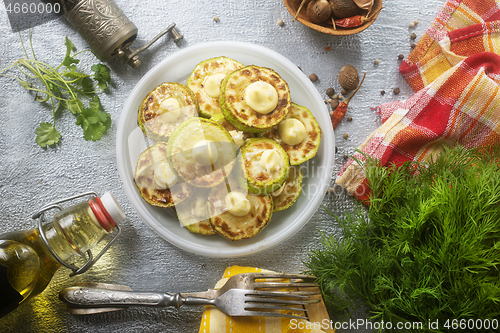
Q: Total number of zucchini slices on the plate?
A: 11